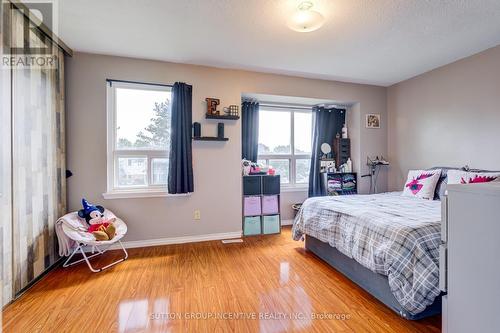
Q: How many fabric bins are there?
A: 6